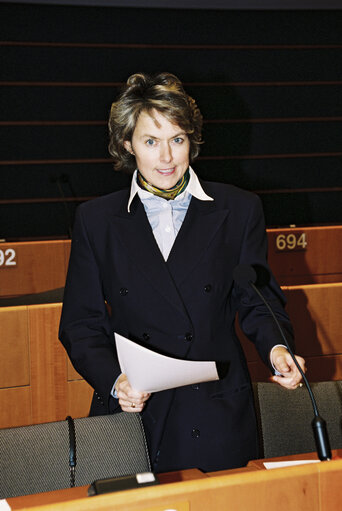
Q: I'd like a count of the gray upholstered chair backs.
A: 2